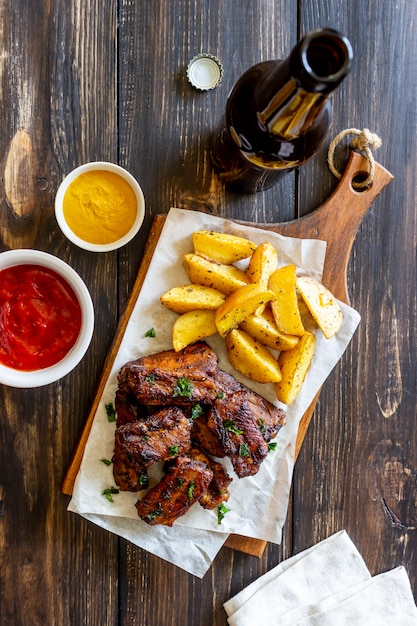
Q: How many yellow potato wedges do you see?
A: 11